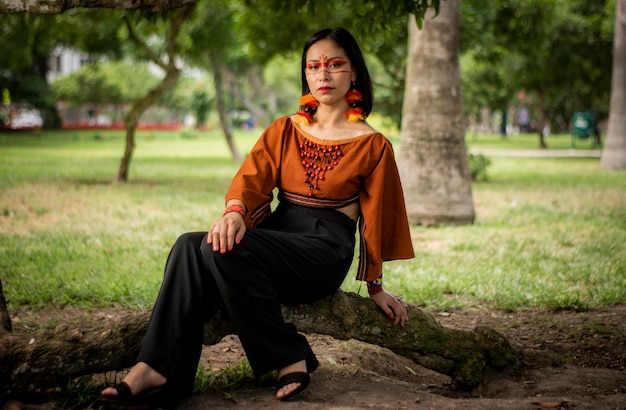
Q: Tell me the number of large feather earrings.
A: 2